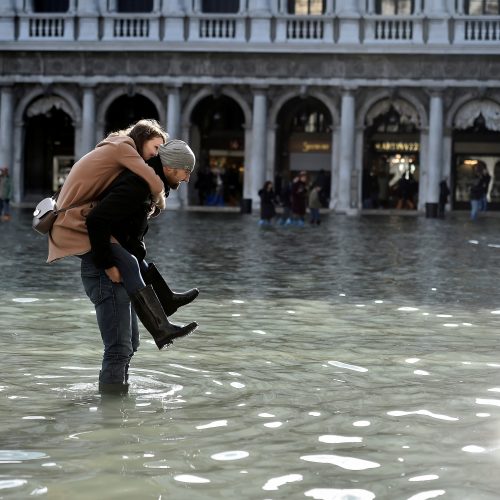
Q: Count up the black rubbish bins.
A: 2